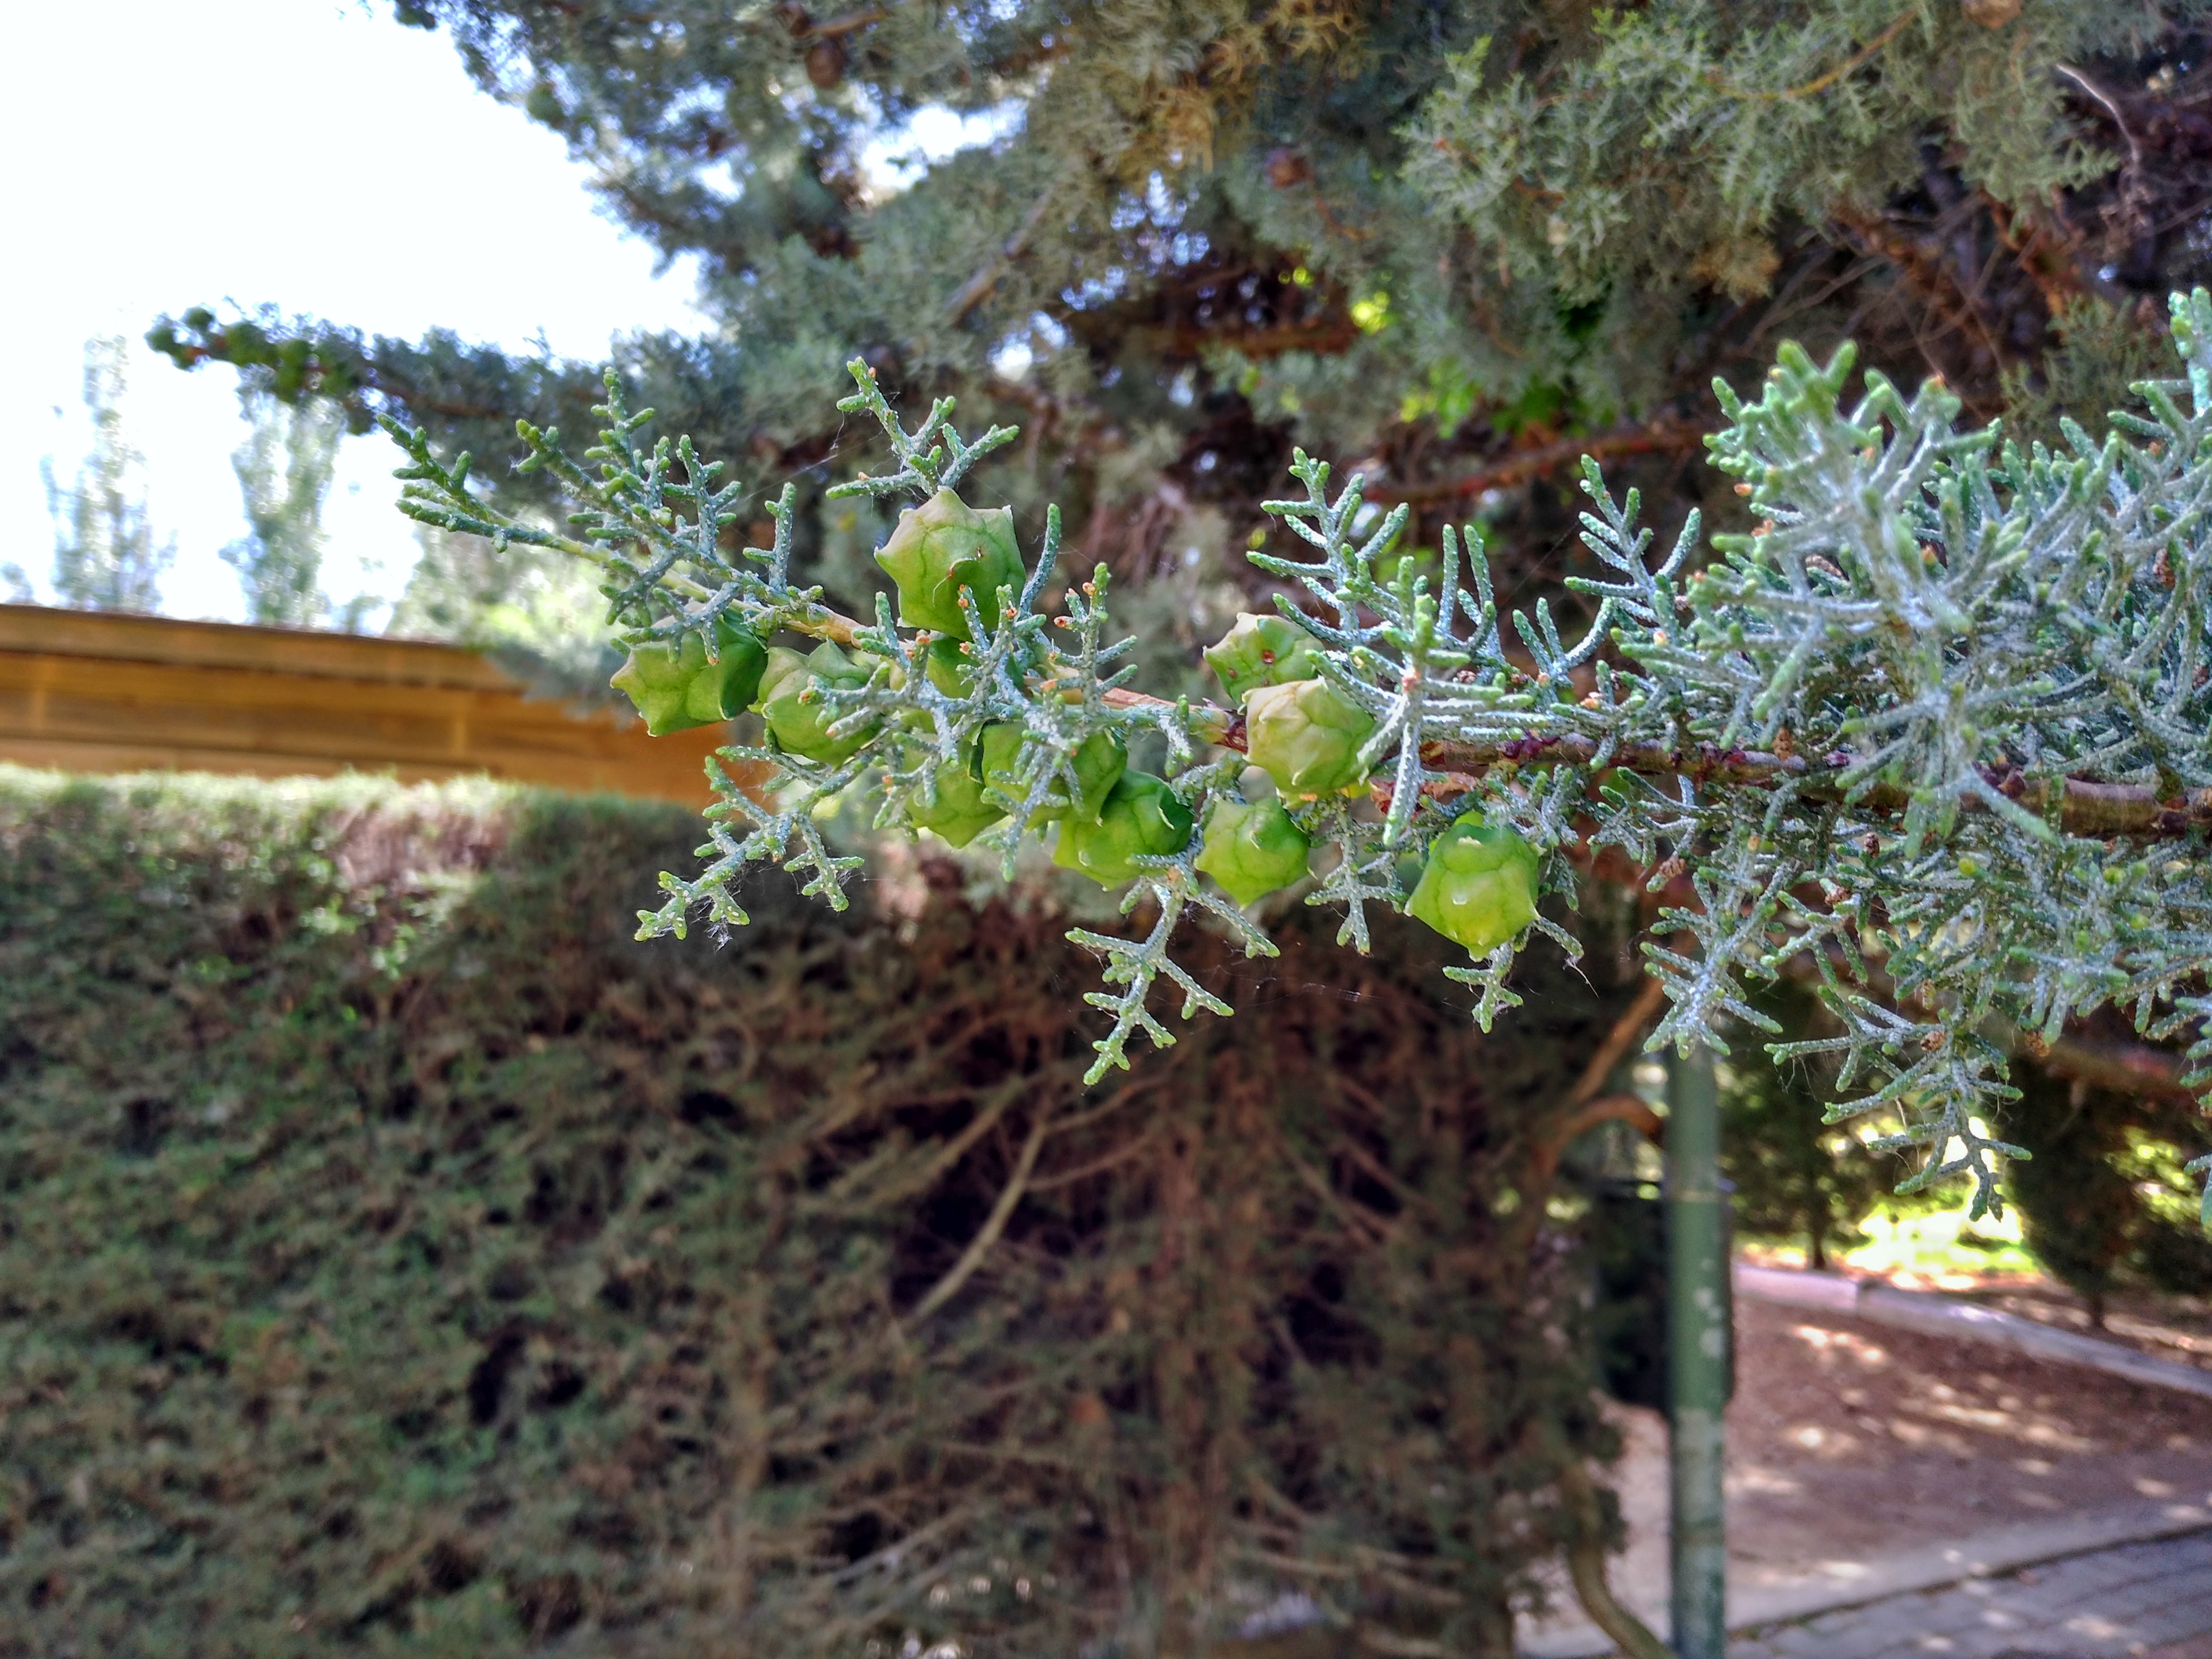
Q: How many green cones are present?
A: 11